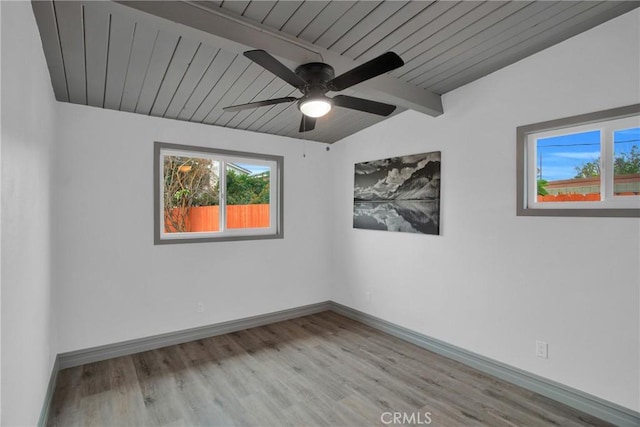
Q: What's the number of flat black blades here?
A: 5